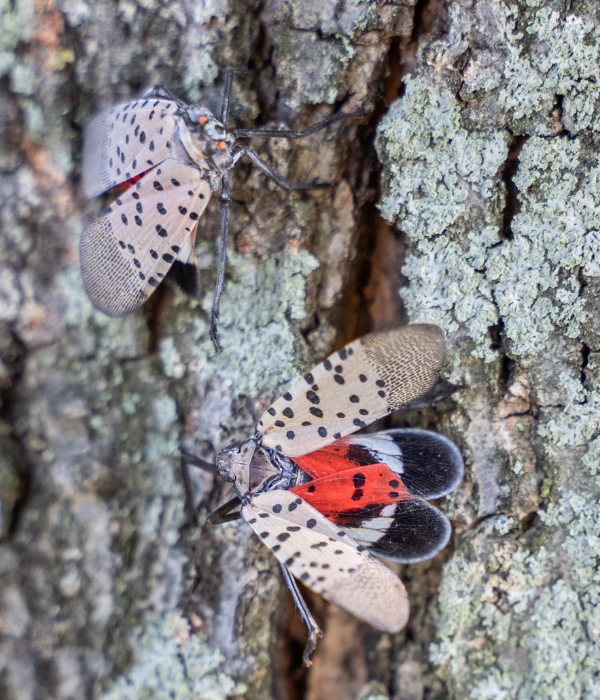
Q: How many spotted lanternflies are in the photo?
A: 2